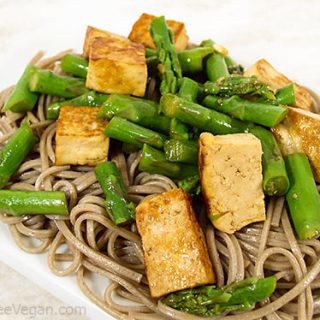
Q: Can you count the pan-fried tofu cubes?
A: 8